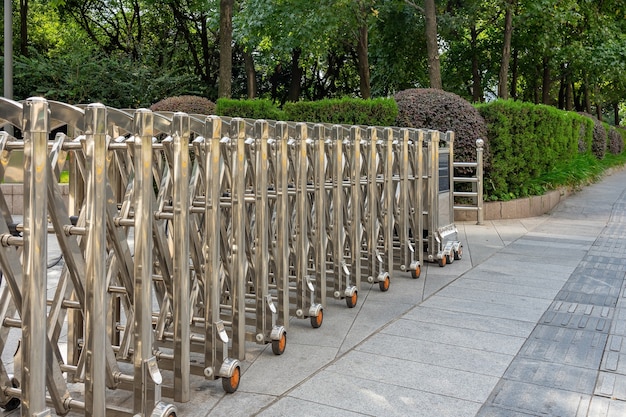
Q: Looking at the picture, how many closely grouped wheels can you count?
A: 3